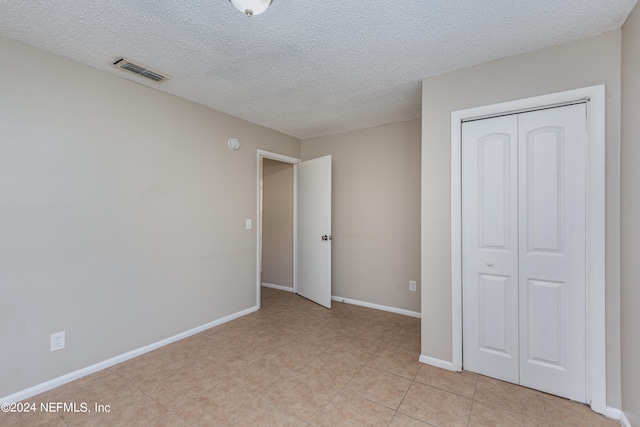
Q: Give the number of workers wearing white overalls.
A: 0